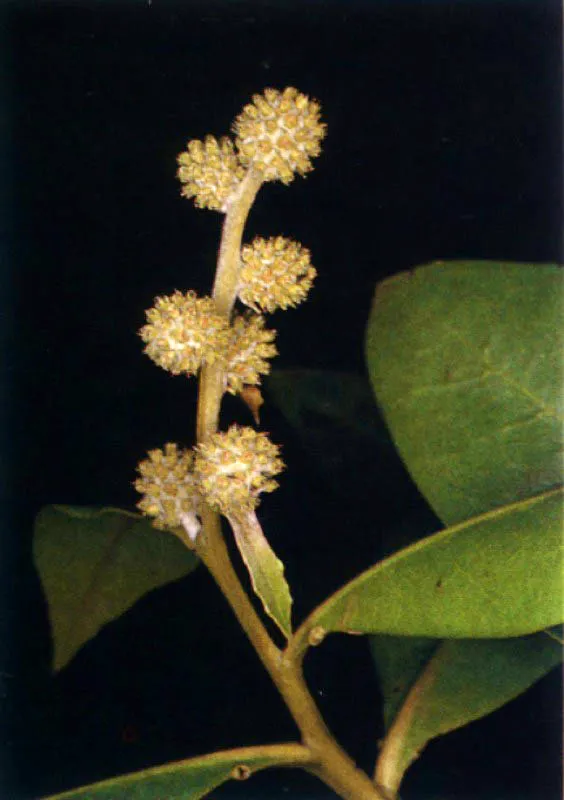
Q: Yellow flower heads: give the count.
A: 7